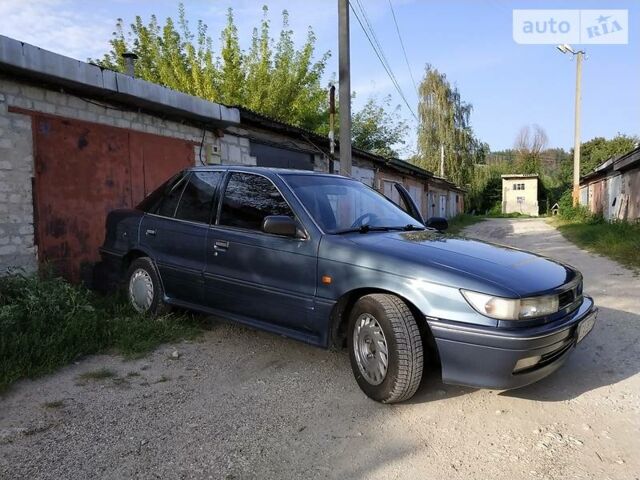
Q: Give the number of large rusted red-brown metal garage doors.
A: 1